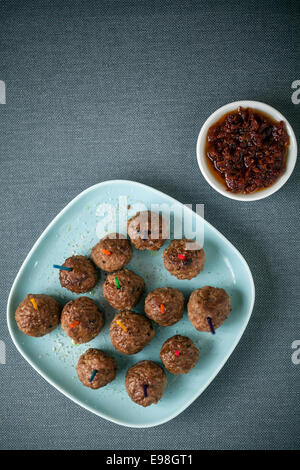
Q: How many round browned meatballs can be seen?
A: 13